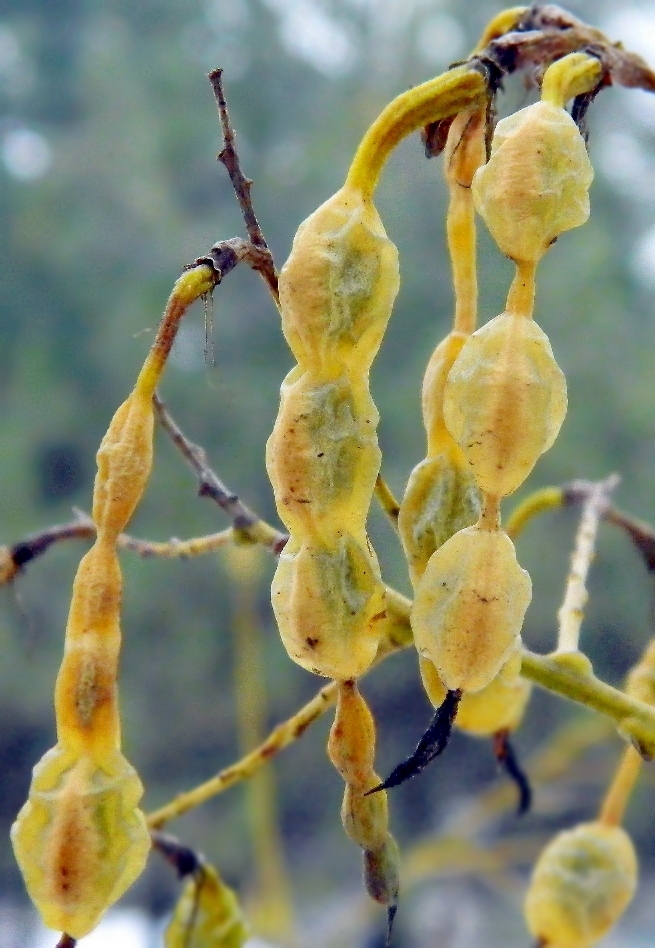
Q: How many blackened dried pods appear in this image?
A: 2